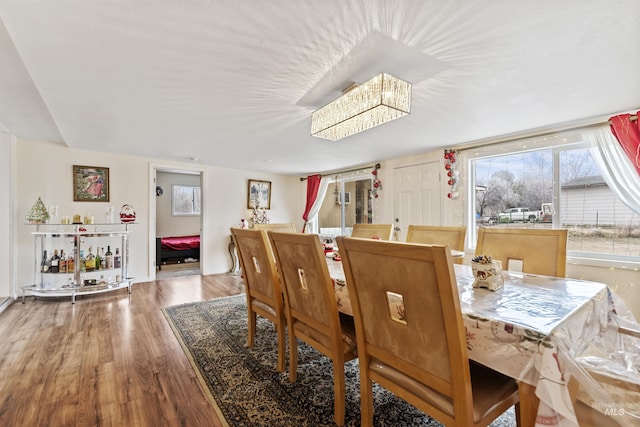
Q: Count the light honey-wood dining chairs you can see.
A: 7